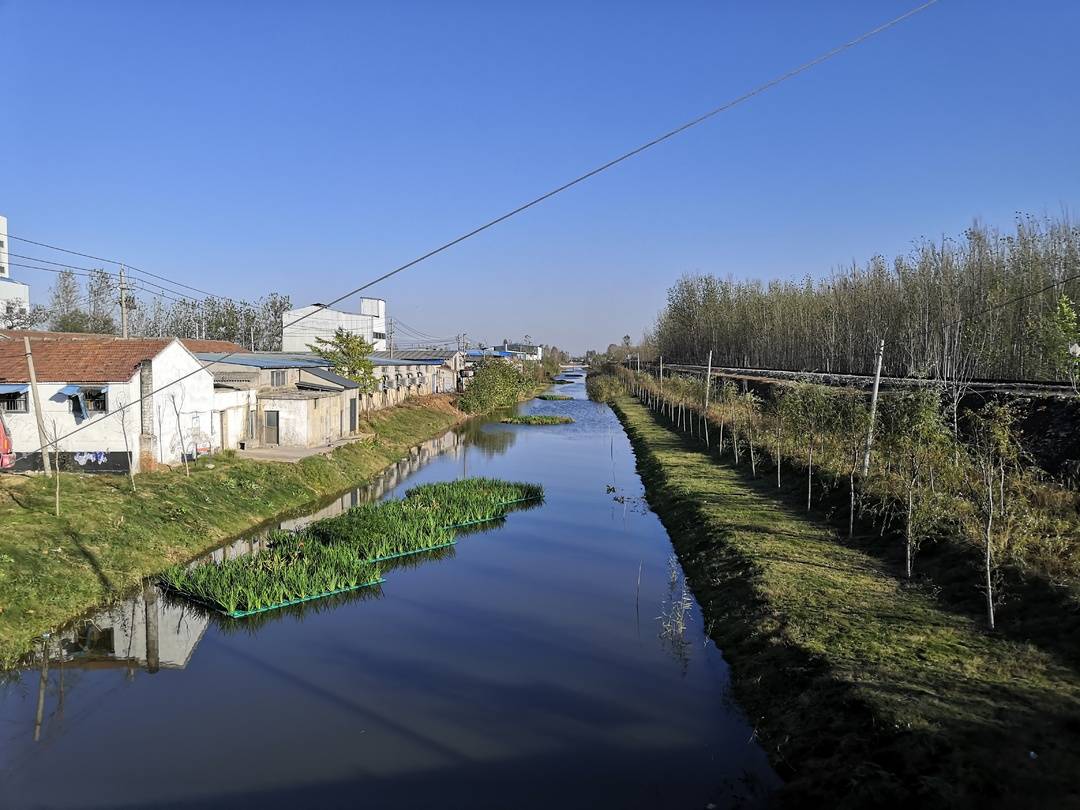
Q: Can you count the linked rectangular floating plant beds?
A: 4